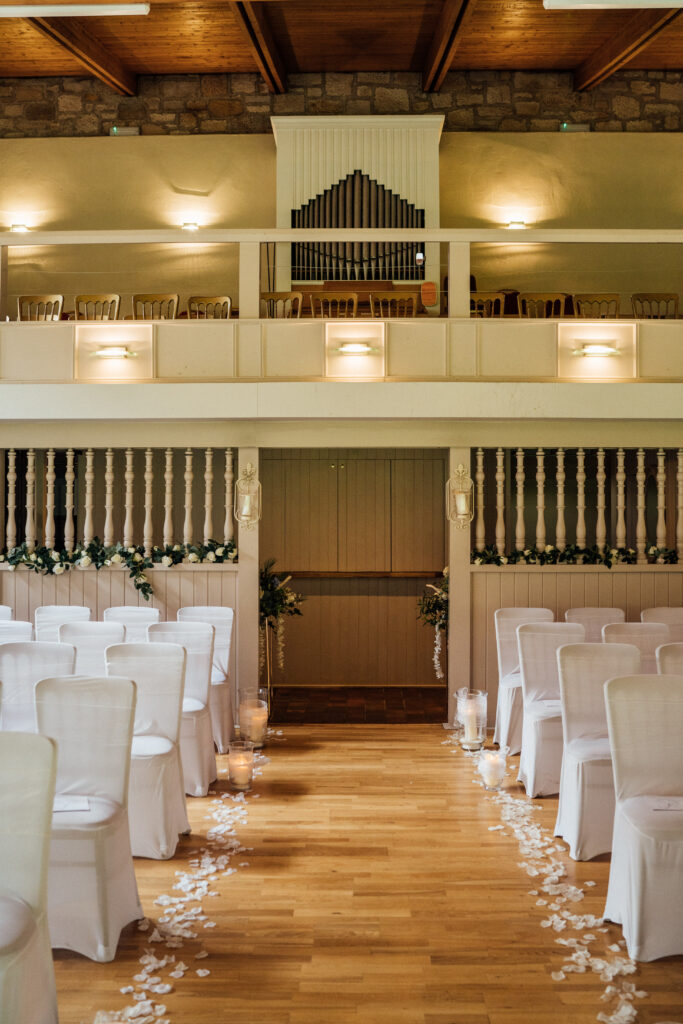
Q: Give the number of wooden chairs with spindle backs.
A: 11